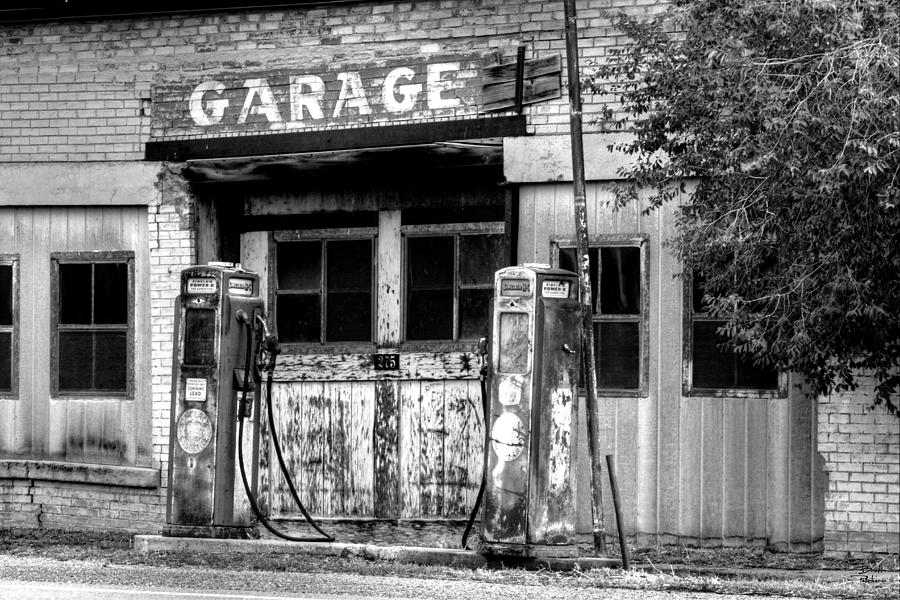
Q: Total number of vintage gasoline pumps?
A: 2